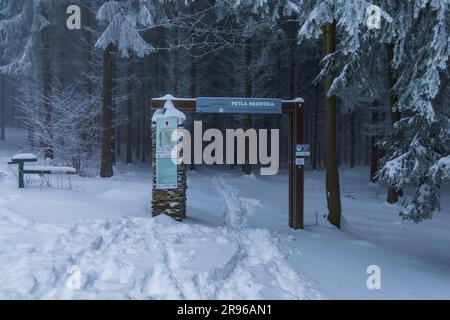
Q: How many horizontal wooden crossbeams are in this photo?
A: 1